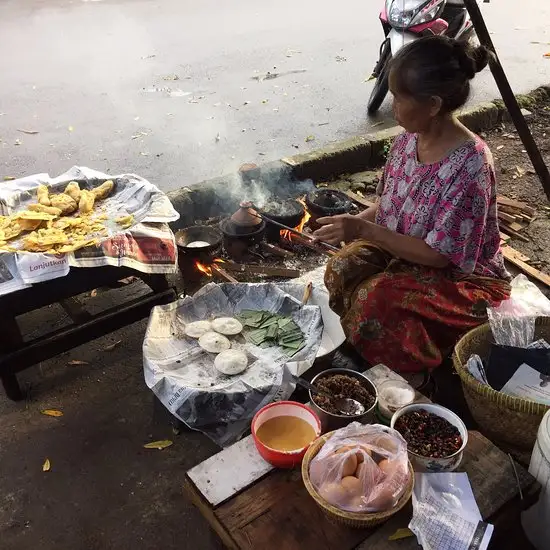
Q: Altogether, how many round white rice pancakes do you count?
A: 4